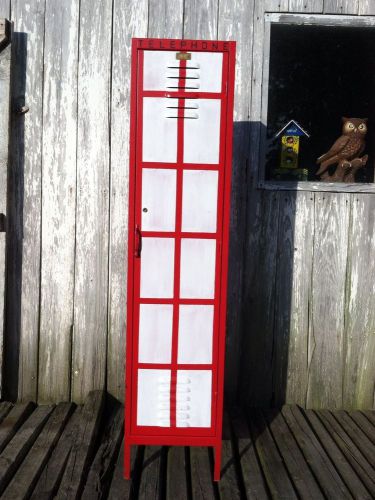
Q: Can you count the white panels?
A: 12